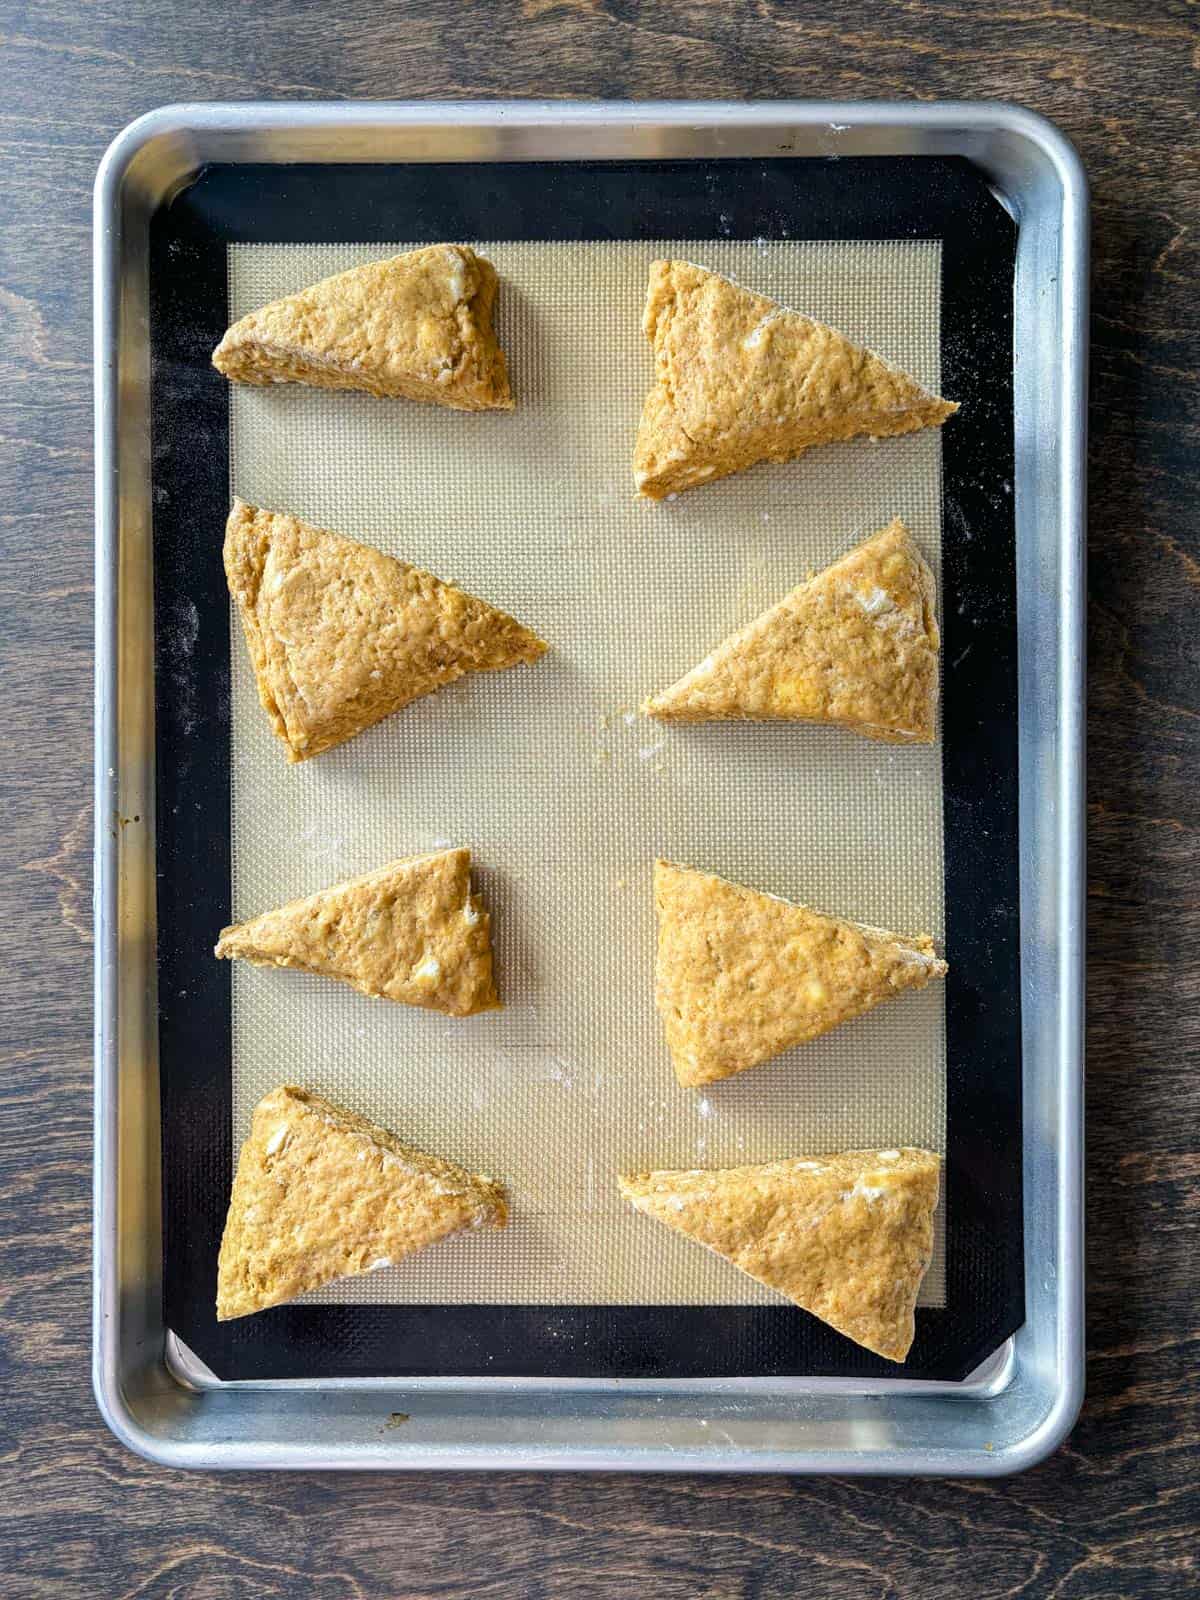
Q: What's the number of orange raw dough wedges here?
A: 8